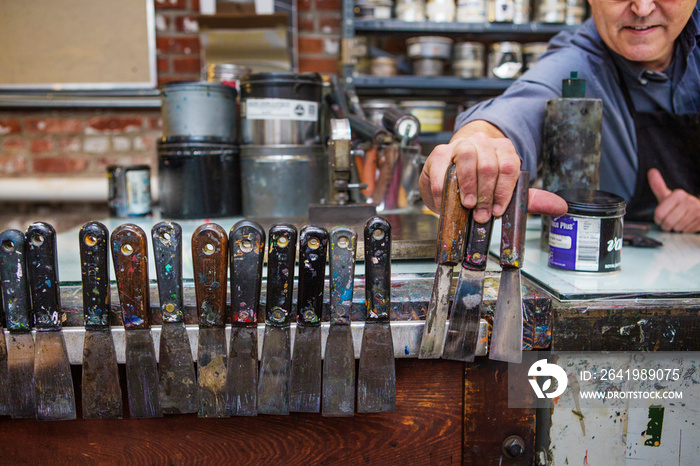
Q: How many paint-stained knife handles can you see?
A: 14